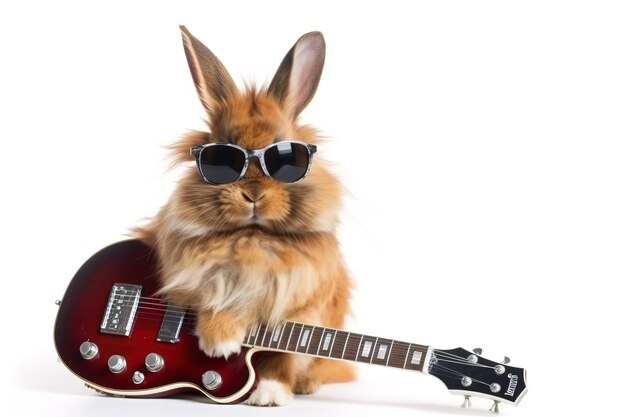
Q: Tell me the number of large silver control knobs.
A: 4